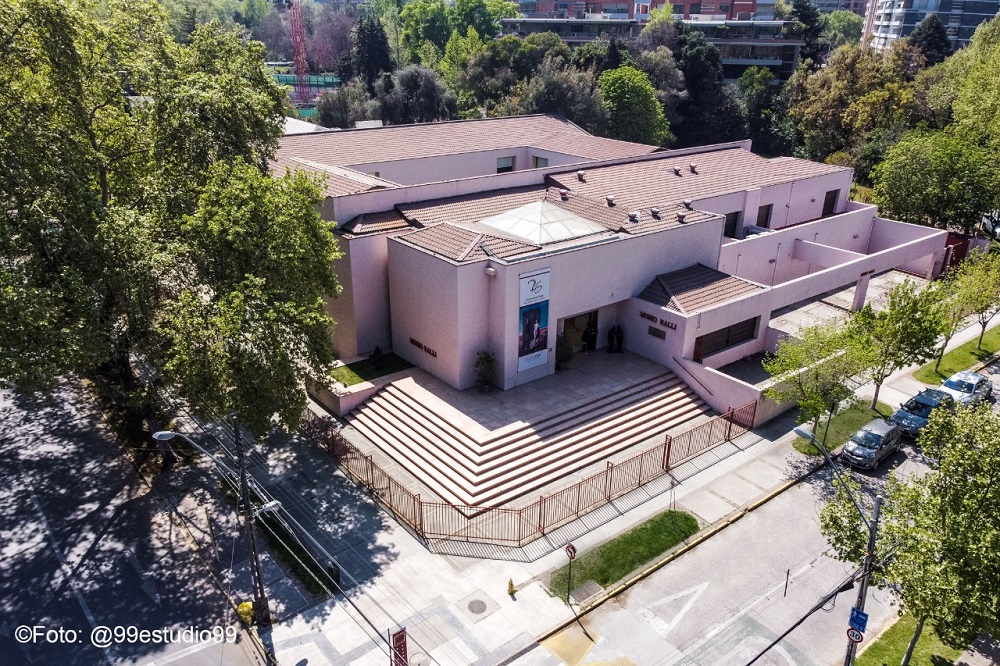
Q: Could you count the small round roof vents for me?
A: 9